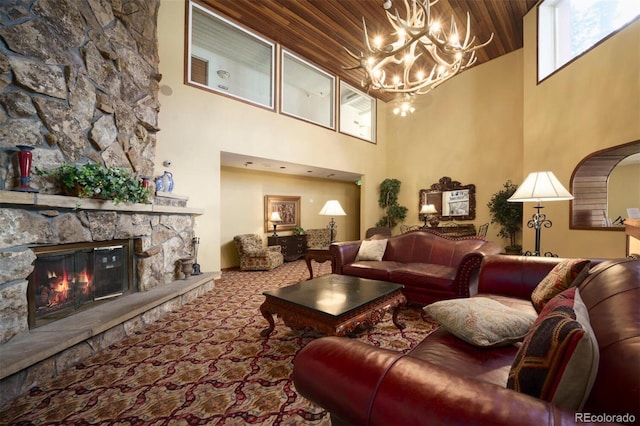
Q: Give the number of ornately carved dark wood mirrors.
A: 1